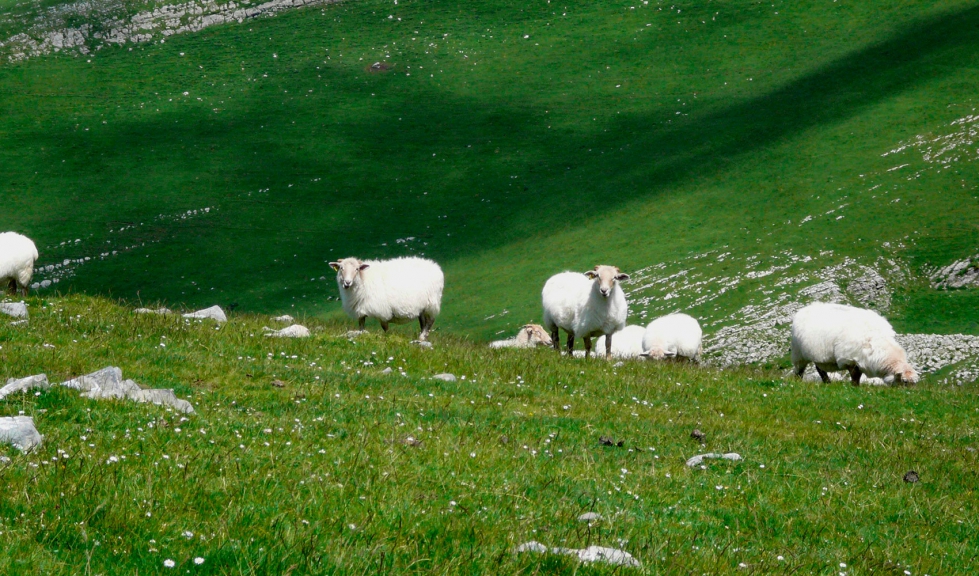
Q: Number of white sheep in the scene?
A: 7